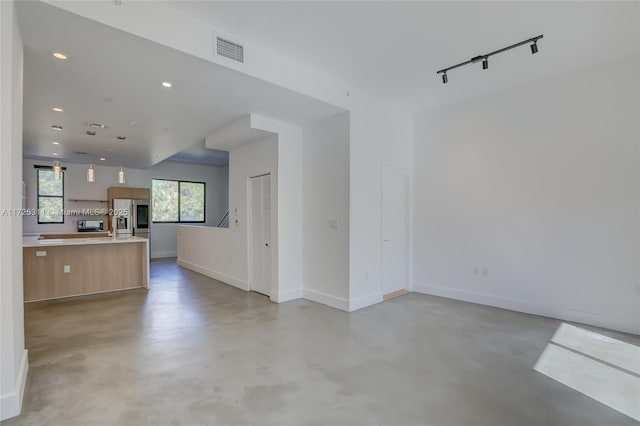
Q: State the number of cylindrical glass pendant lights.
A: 3